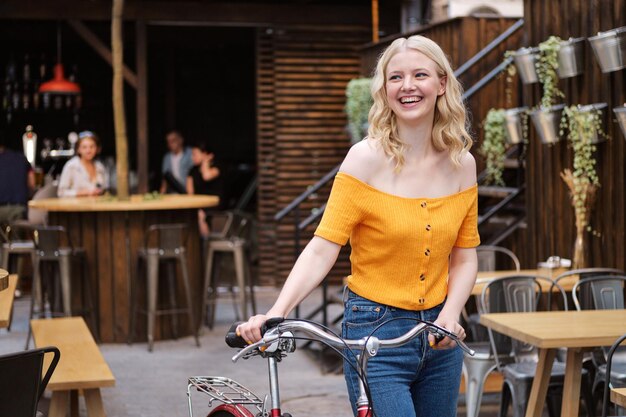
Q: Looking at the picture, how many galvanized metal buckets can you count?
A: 7